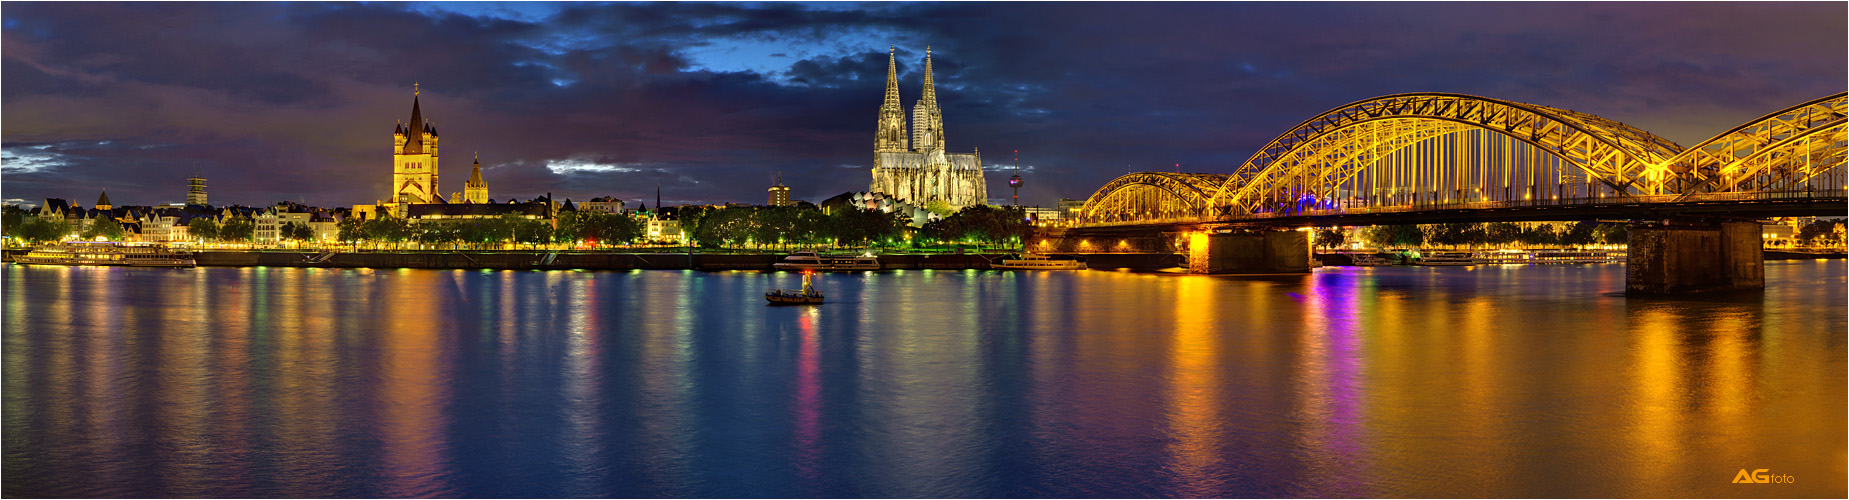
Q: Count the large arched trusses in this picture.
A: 3